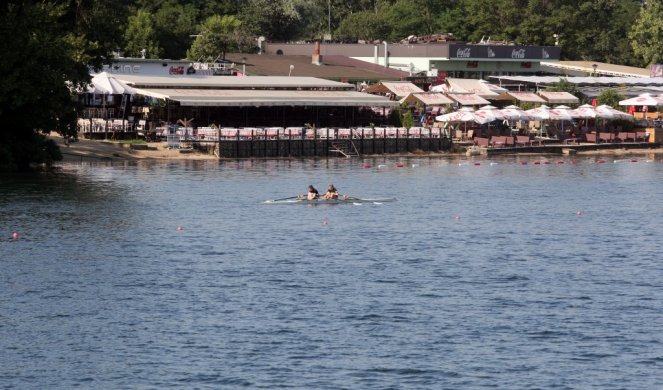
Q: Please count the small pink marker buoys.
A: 5